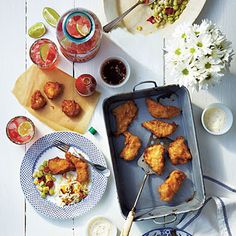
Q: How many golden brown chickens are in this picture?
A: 12